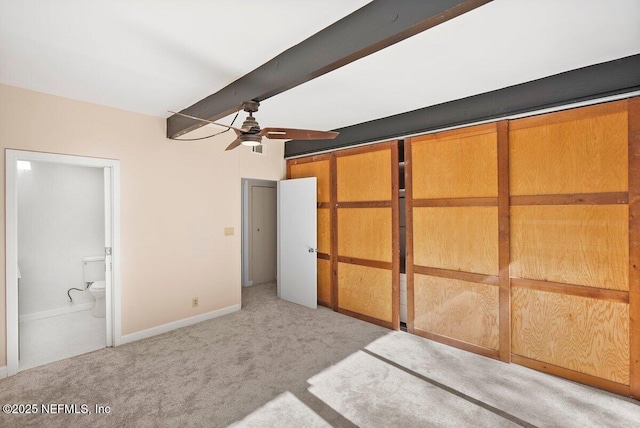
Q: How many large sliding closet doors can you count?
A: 4